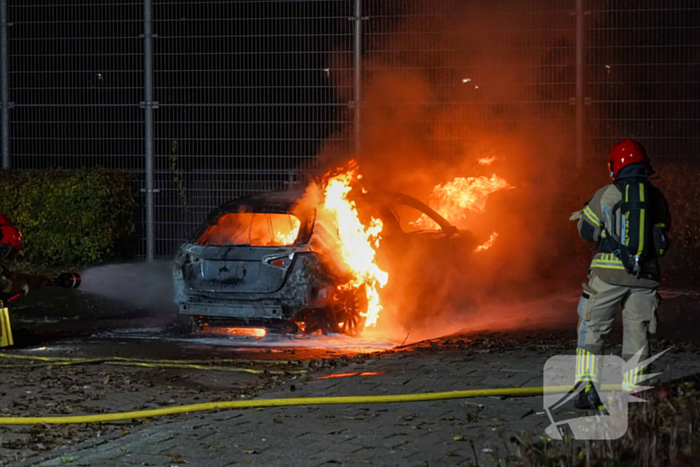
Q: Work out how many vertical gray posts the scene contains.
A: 4